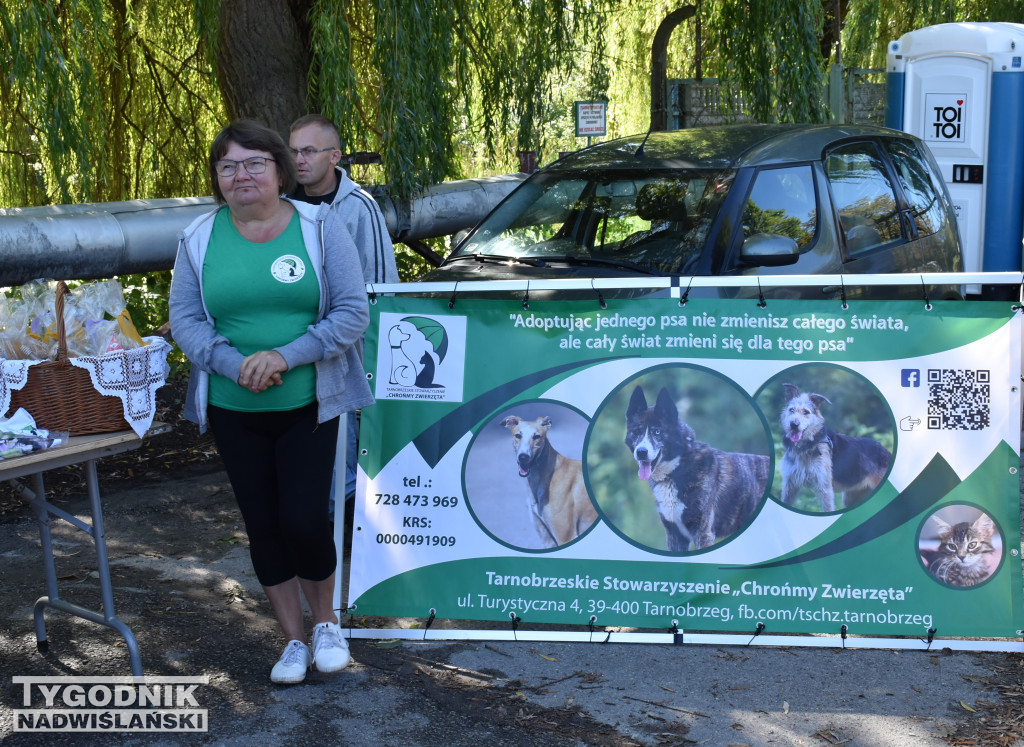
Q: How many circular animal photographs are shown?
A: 4